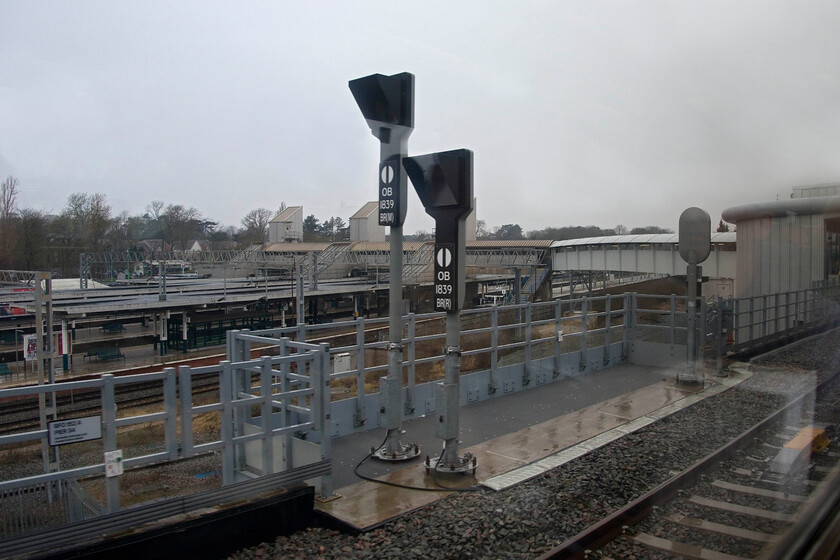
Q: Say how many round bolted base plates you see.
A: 3